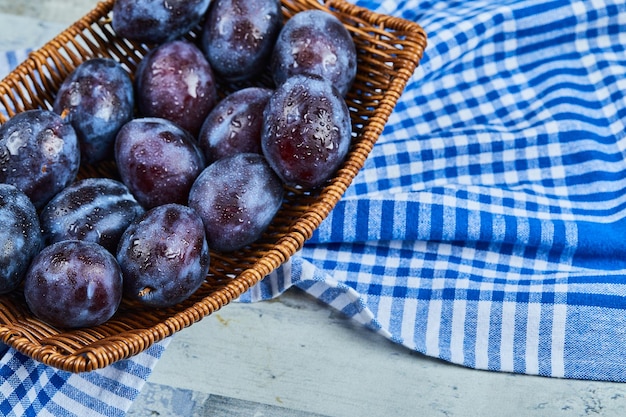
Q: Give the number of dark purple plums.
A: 14